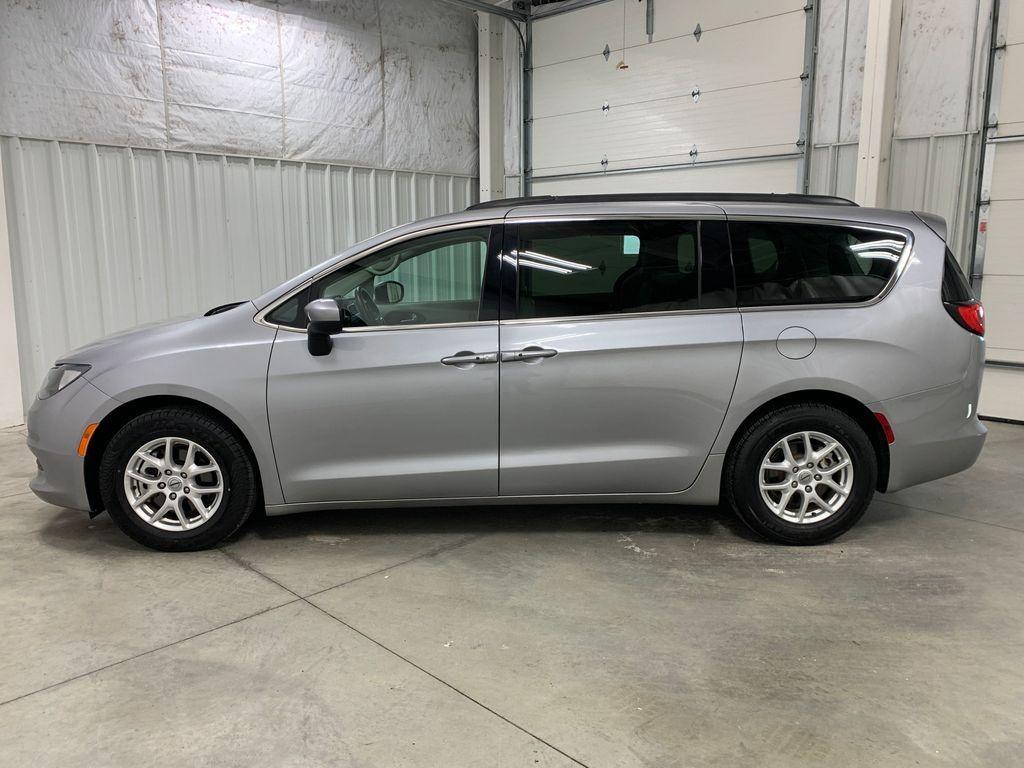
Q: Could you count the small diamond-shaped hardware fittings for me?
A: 6